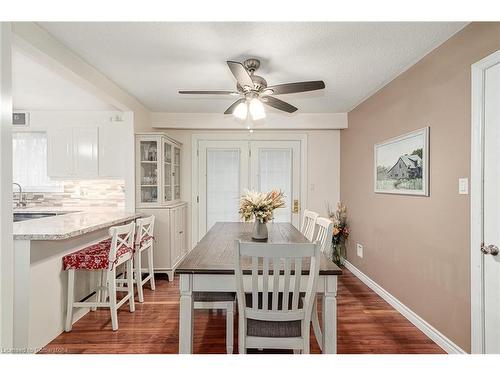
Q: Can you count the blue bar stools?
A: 0